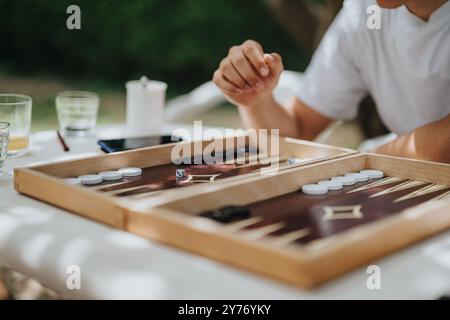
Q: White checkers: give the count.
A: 9